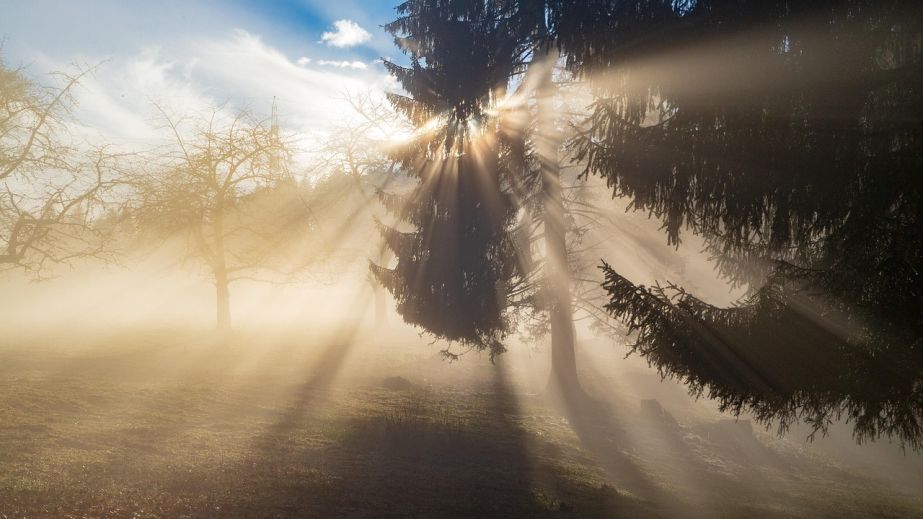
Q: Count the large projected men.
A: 0